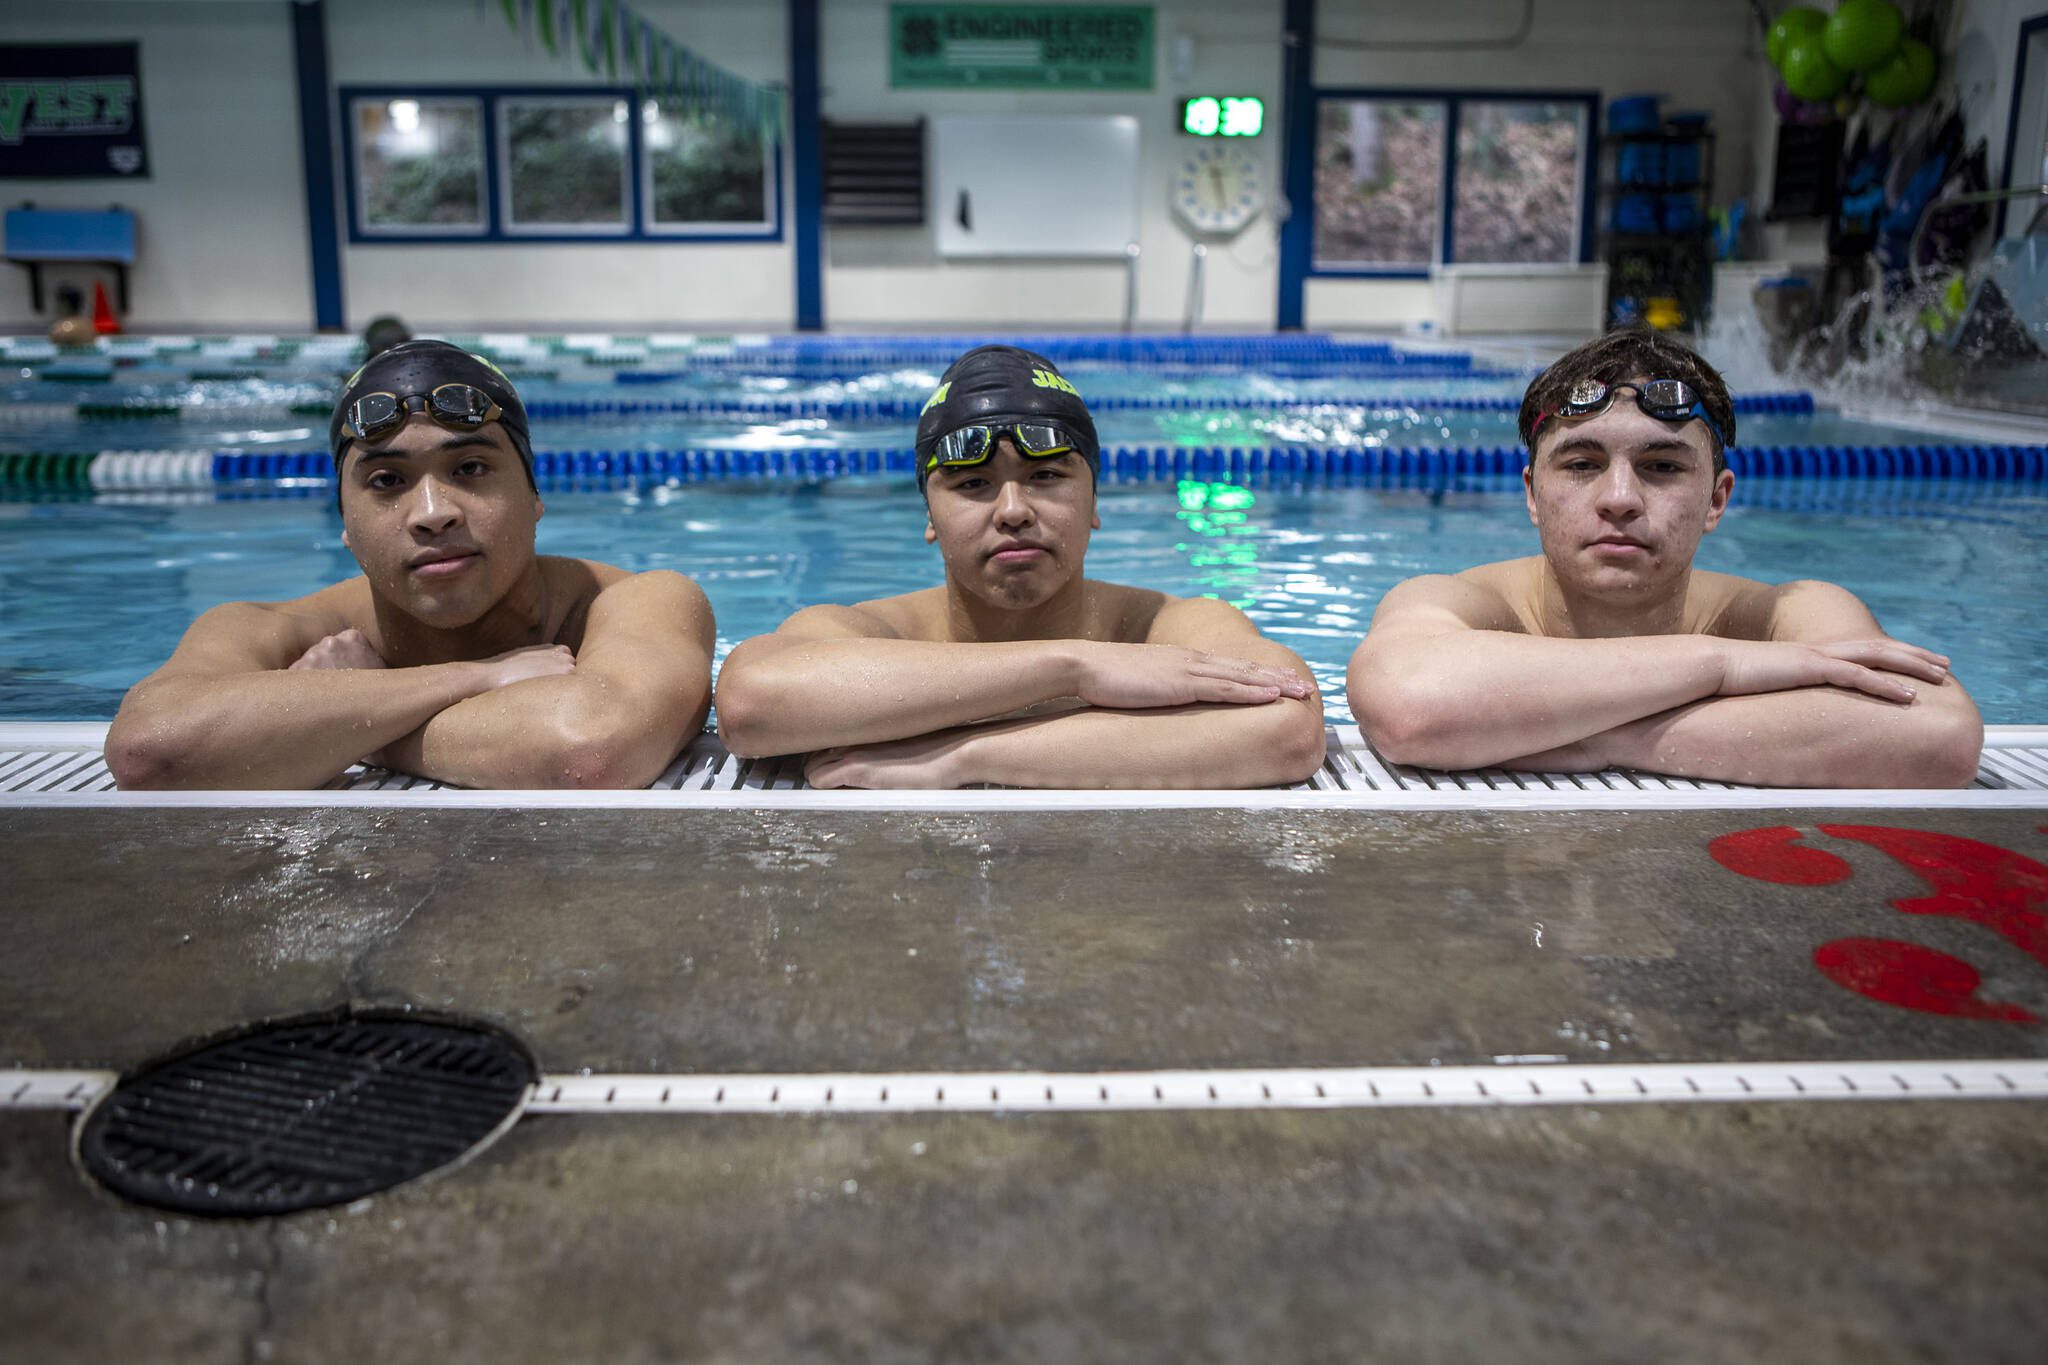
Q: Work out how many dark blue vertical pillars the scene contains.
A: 3